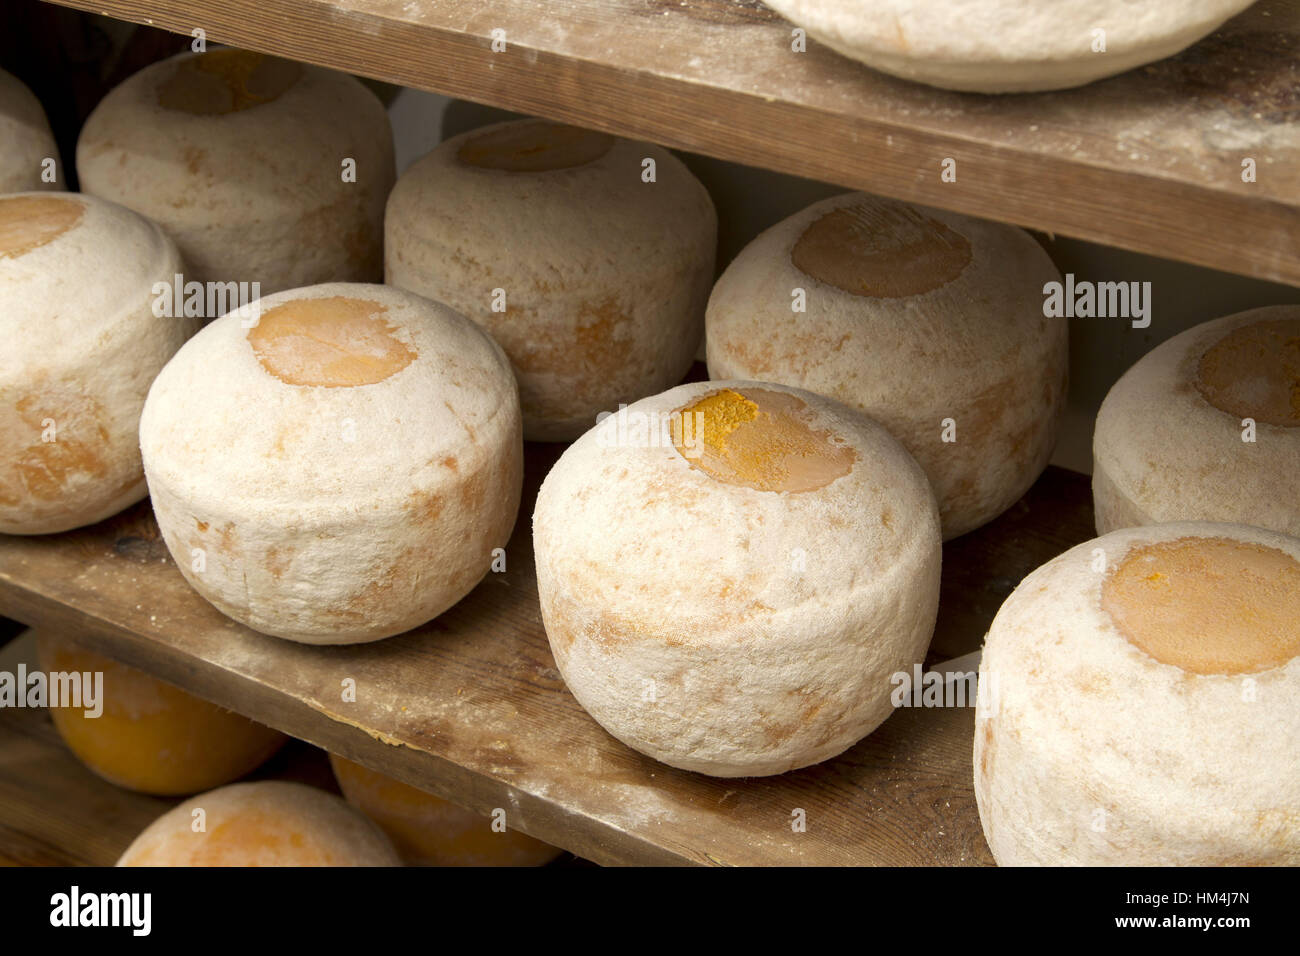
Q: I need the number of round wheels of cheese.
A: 13